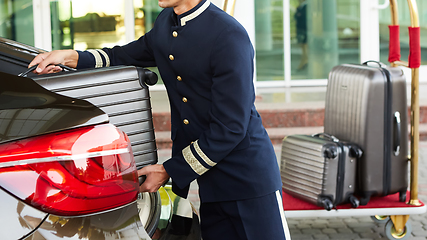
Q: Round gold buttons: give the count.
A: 5